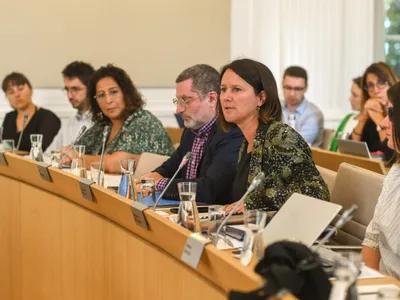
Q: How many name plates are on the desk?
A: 5